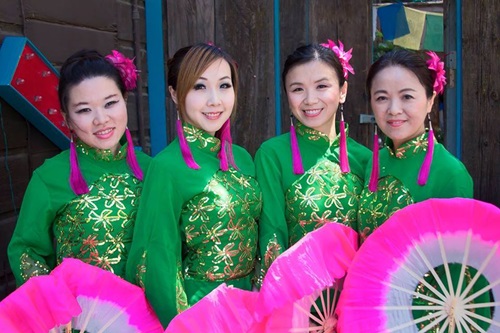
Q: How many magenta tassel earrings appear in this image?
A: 8